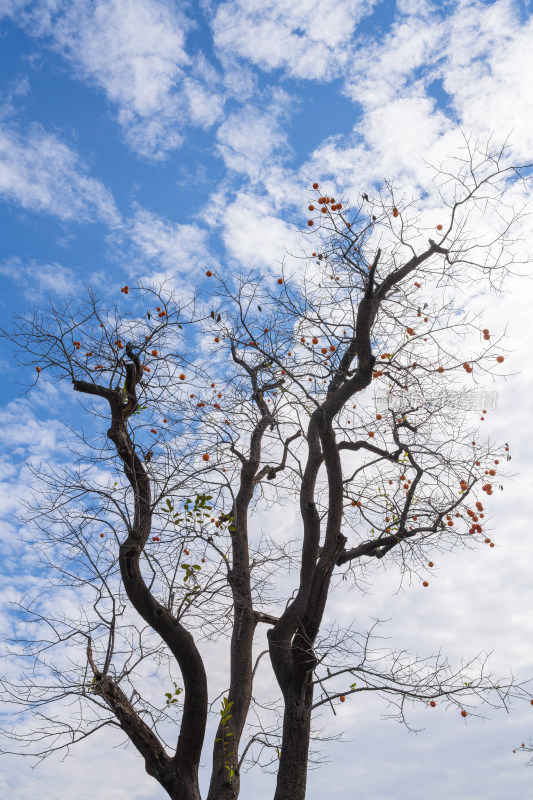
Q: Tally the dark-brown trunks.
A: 3